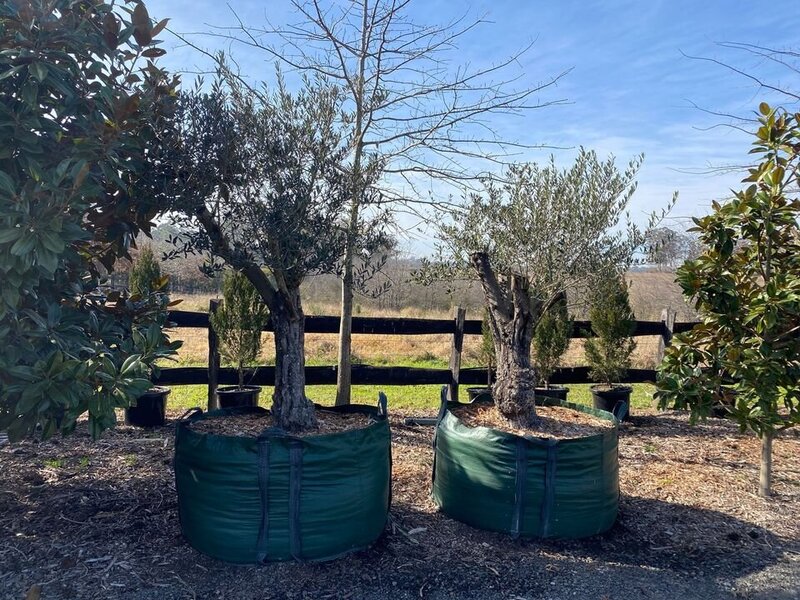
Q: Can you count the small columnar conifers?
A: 5